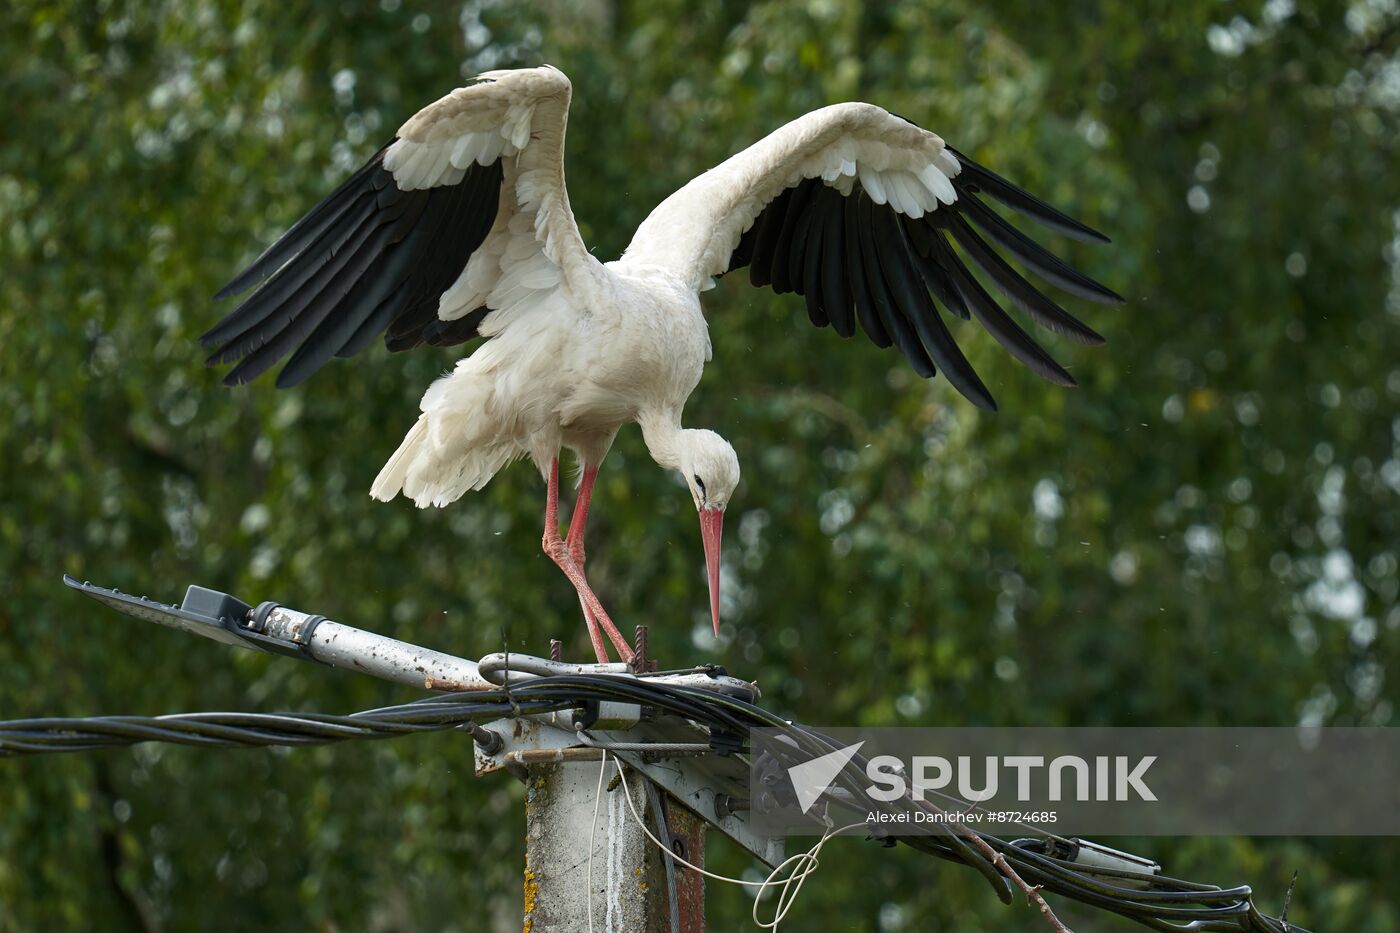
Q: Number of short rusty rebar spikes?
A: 2